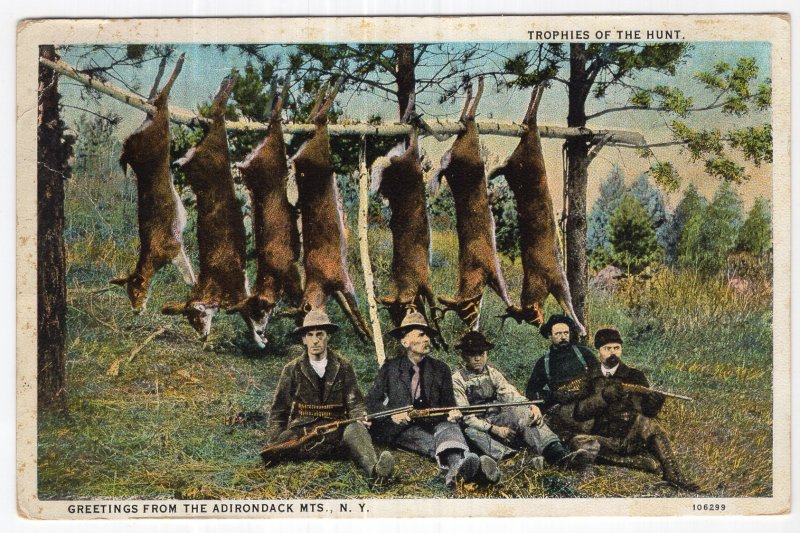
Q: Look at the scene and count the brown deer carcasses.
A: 7